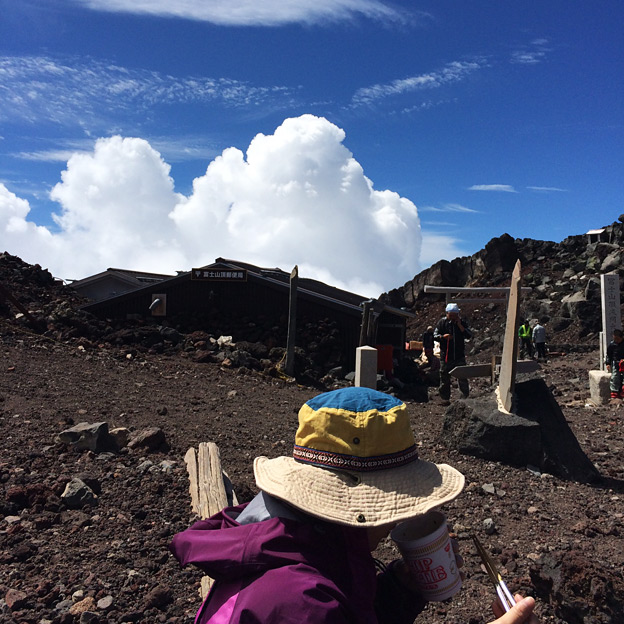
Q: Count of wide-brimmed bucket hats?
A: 1